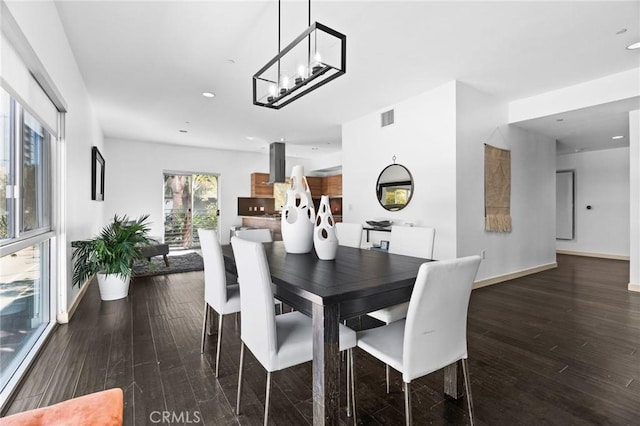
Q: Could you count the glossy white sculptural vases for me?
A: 2